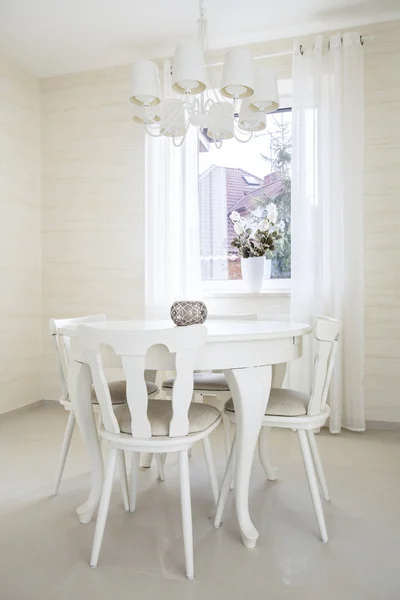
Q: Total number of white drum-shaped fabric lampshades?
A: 8